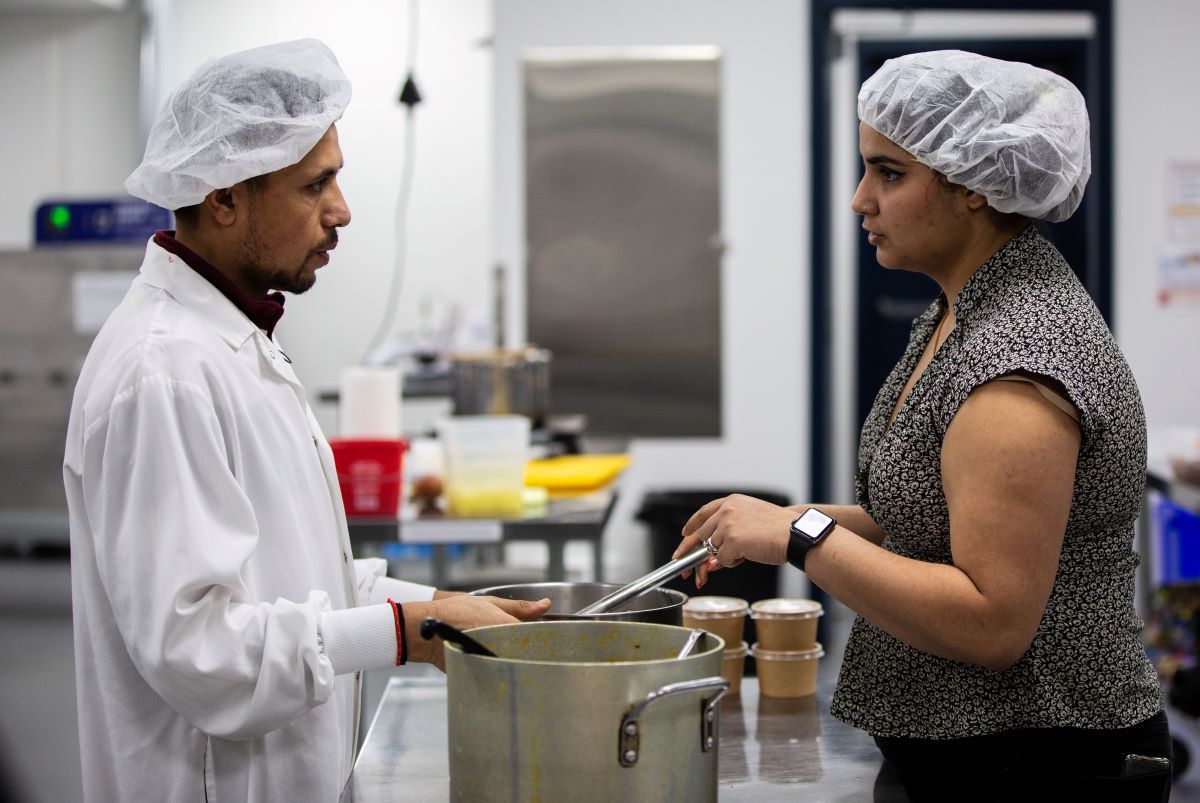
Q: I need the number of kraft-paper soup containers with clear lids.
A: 4